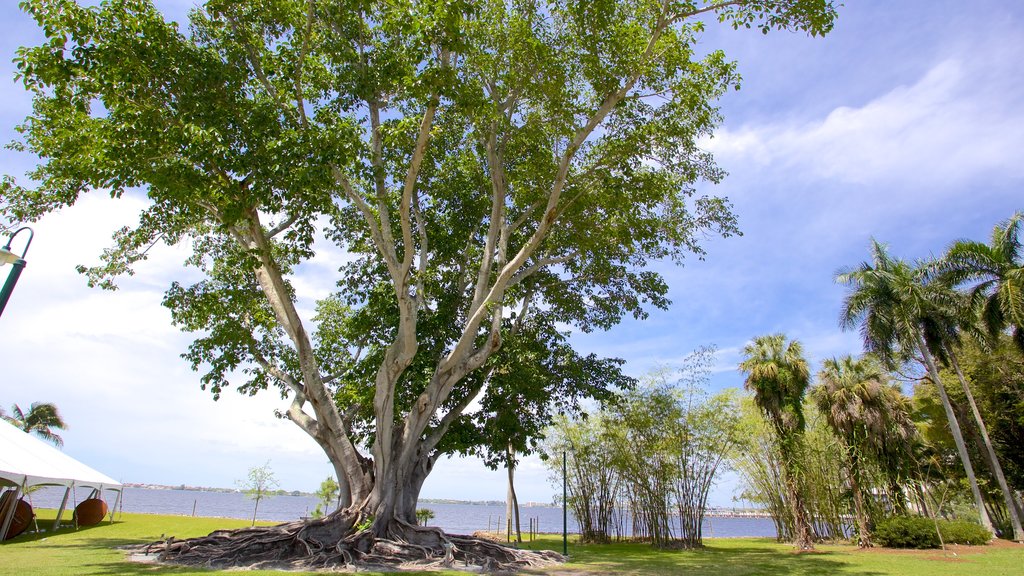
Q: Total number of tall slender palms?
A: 2